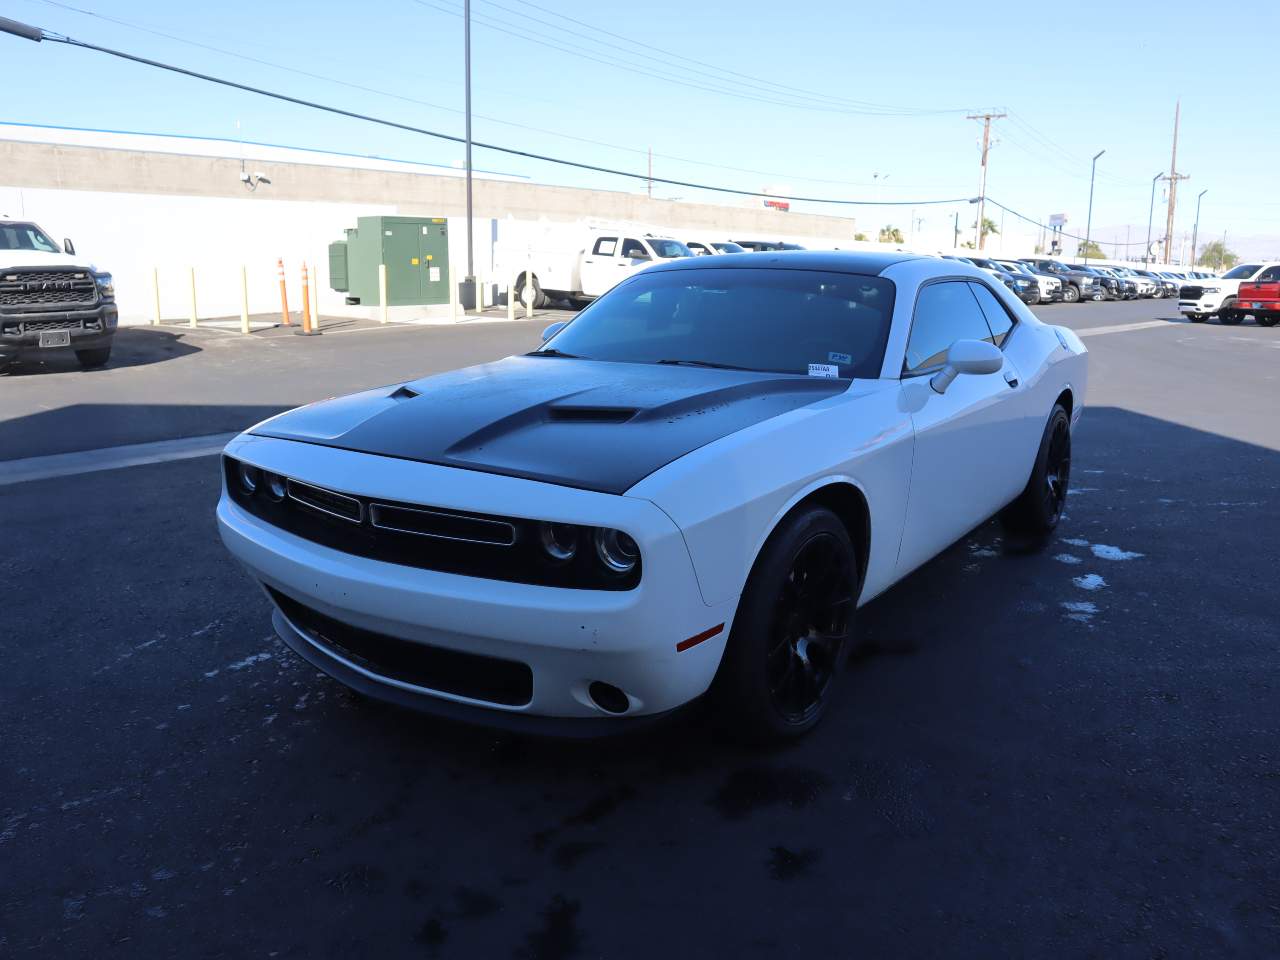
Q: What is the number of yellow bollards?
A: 9